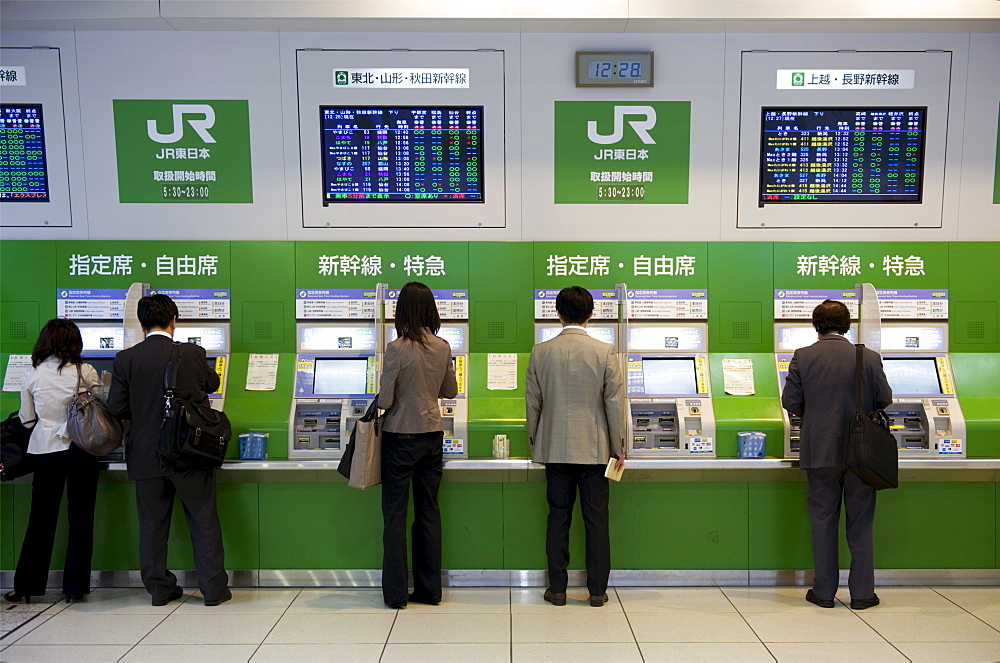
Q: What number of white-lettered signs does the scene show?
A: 6